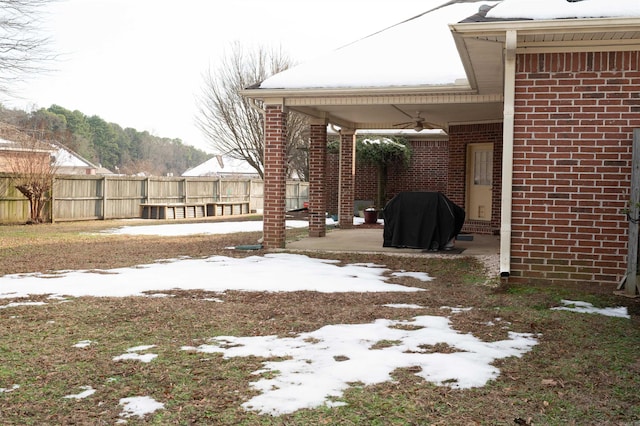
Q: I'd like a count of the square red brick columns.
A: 3